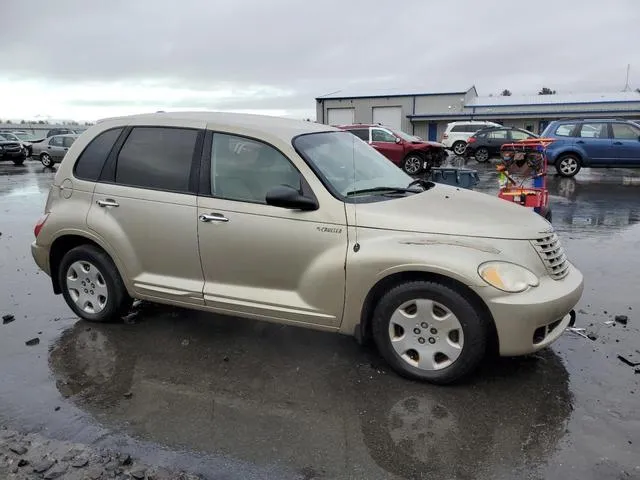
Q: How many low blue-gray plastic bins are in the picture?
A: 1